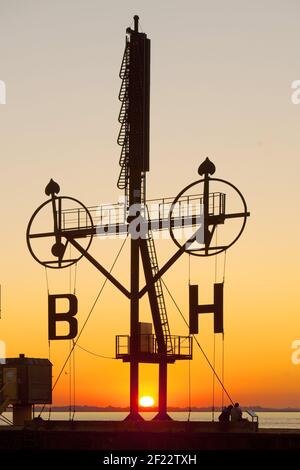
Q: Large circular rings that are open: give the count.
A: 2